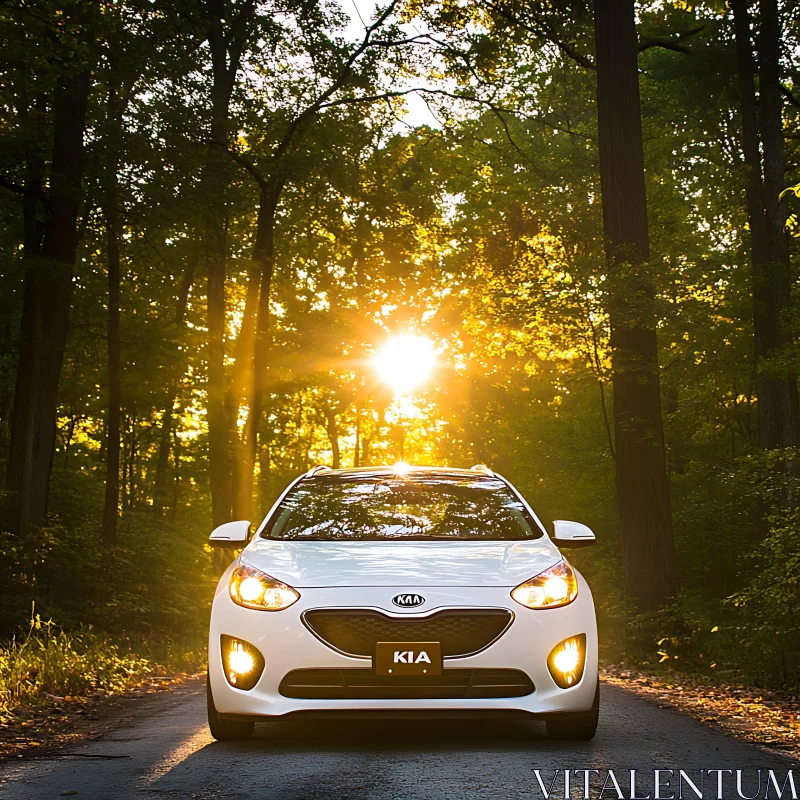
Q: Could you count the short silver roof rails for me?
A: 2